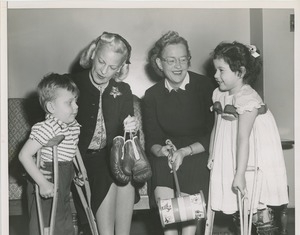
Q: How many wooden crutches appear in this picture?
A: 4